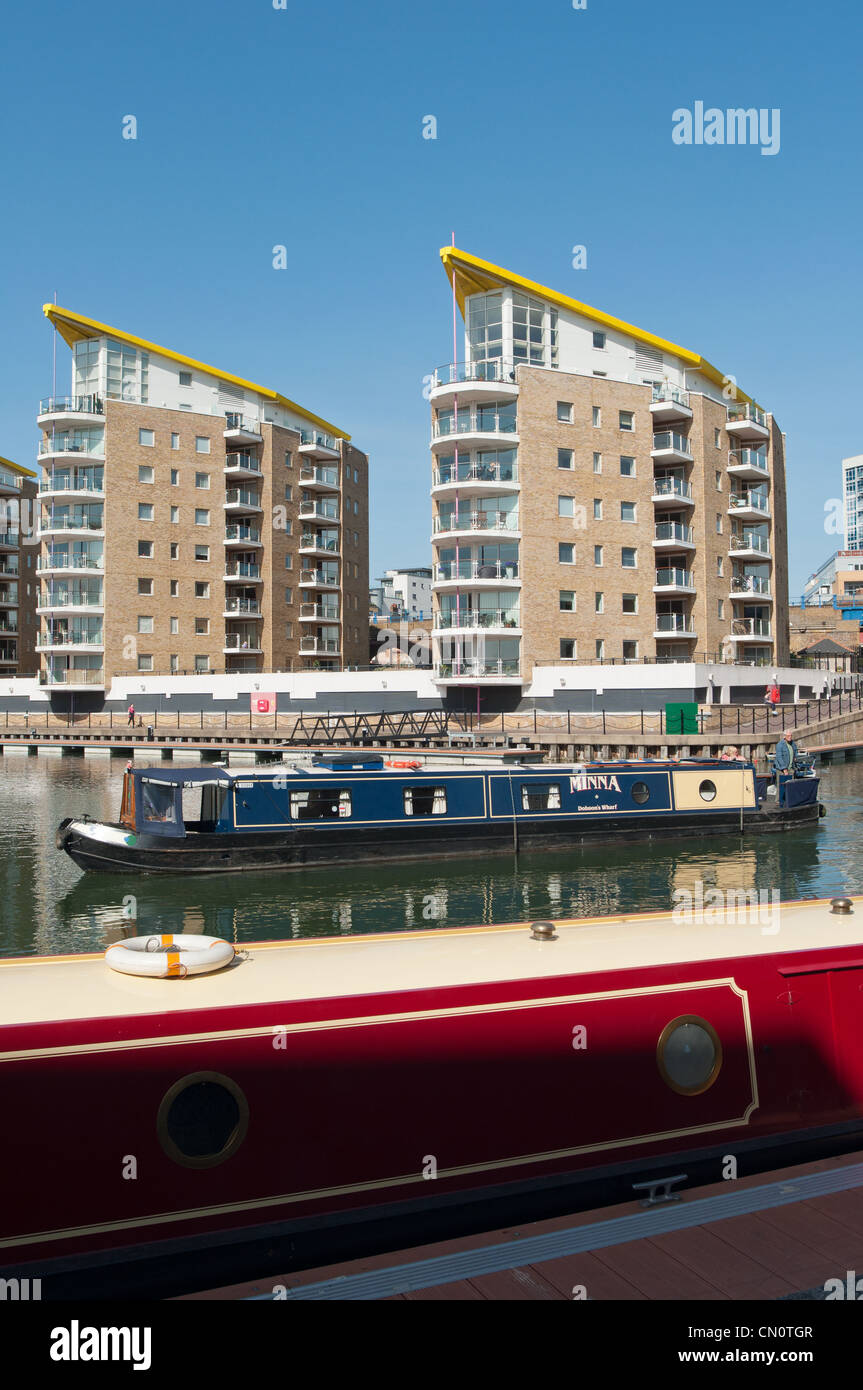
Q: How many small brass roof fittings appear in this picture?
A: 2